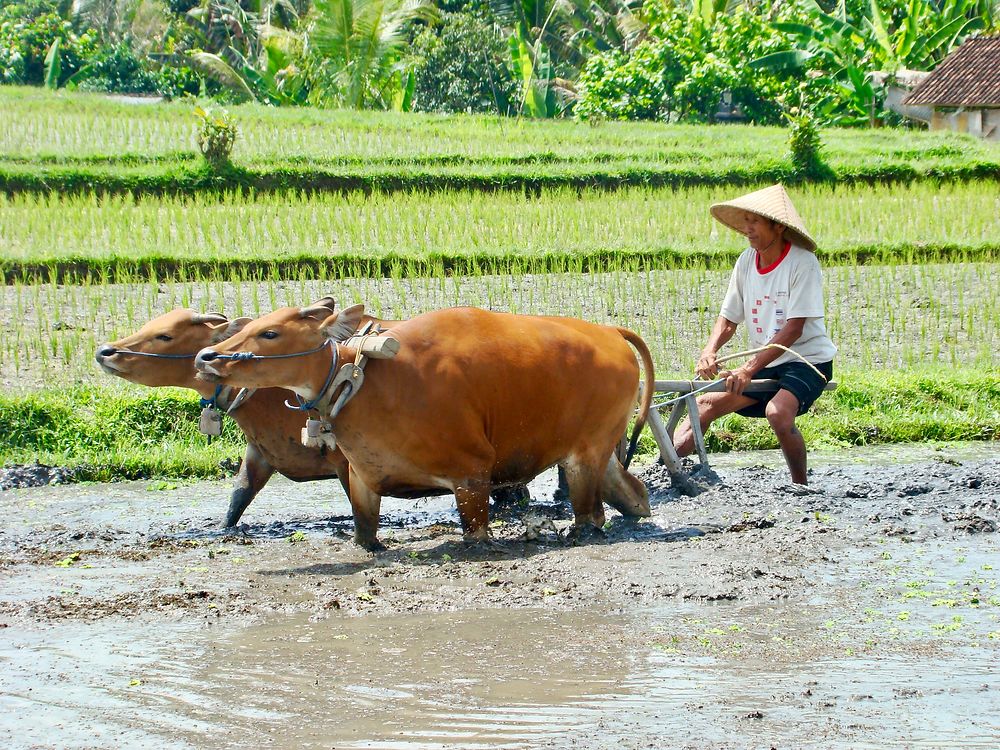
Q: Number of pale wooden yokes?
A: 1